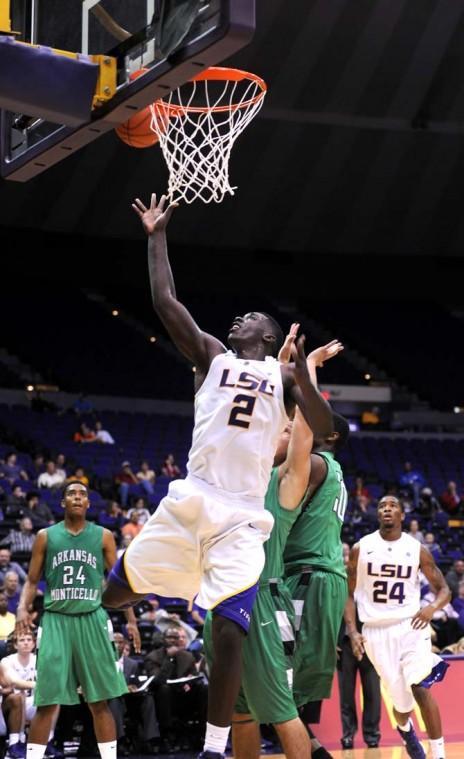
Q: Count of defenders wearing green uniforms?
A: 3